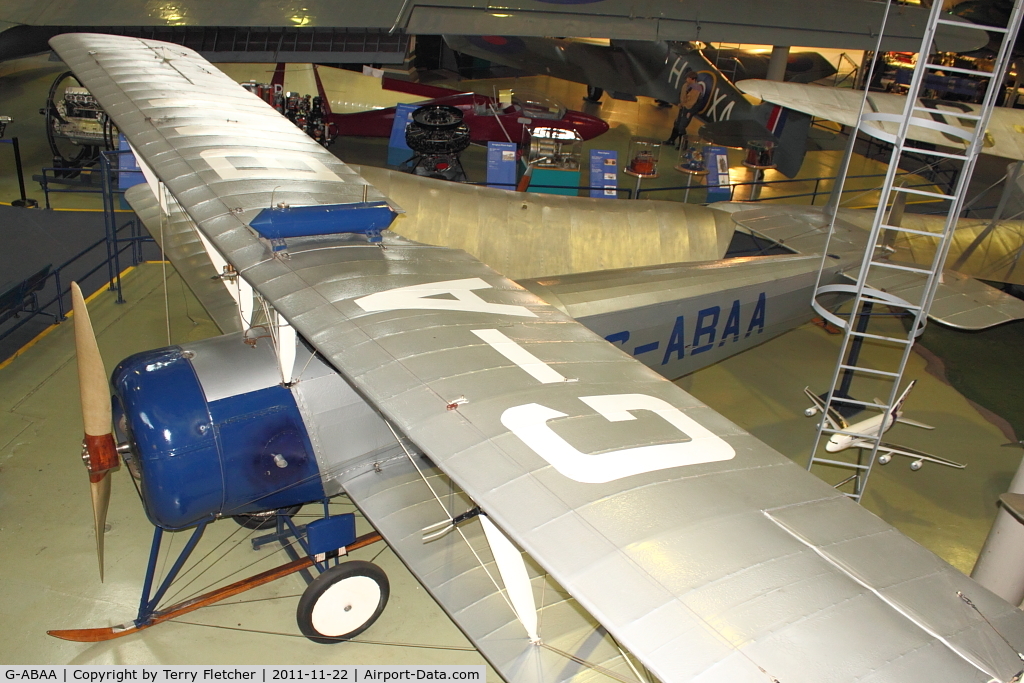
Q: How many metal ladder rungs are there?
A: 14